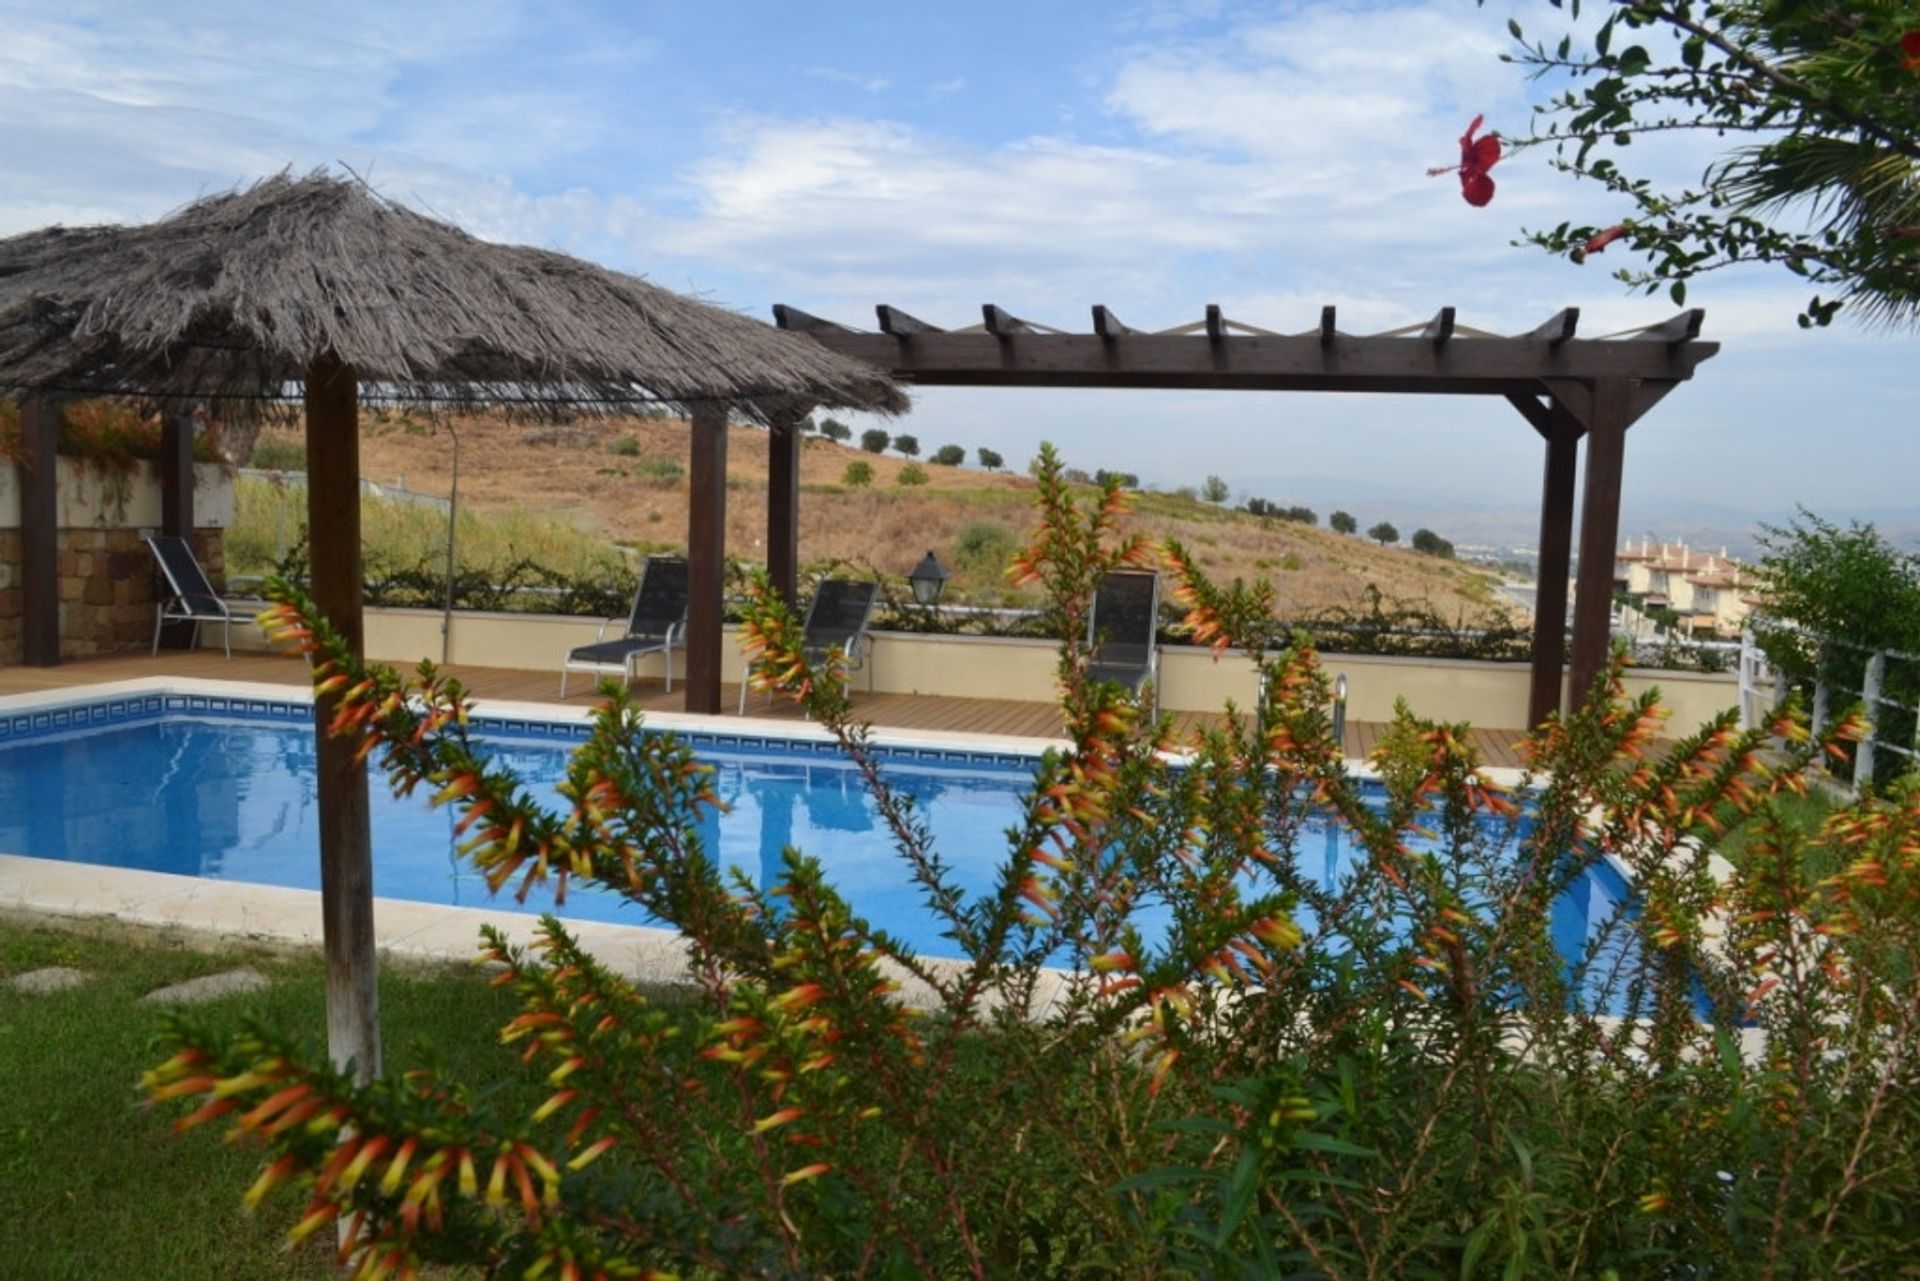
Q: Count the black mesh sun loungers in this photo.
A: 4